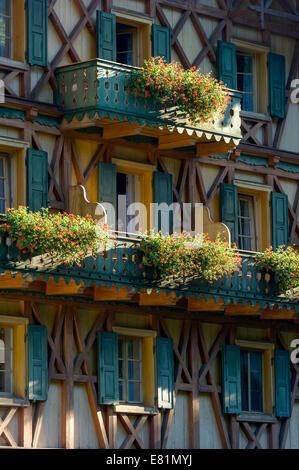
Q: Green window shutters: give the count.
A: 15